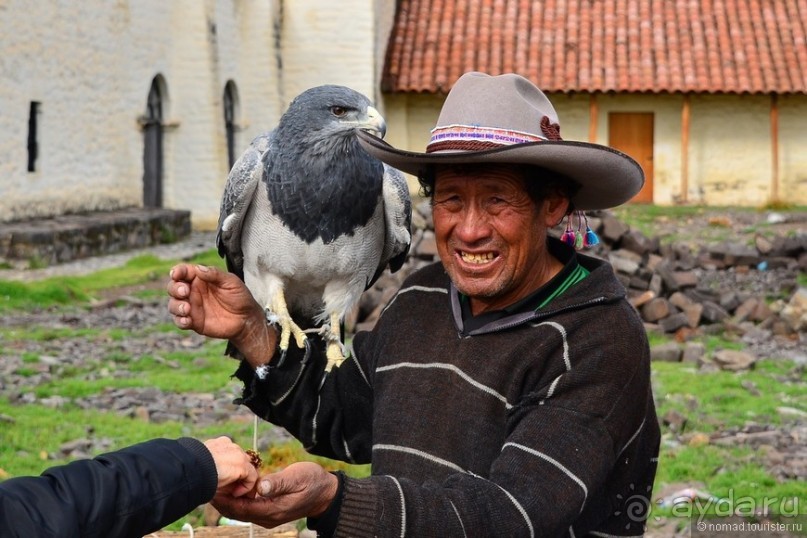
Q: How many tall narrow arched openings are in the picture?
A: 2